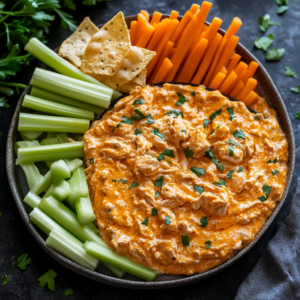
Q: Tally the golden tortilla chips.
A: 4